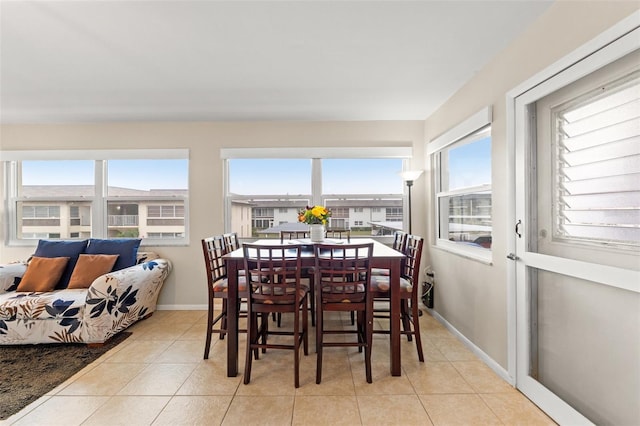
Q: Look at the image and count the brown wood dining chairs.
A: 8